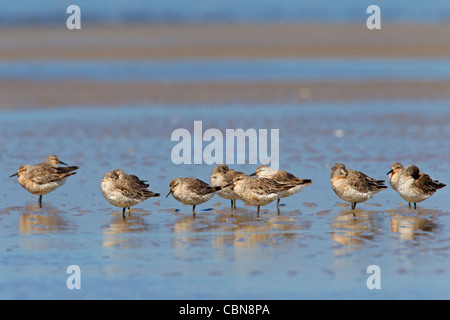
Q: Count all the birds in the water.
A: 10